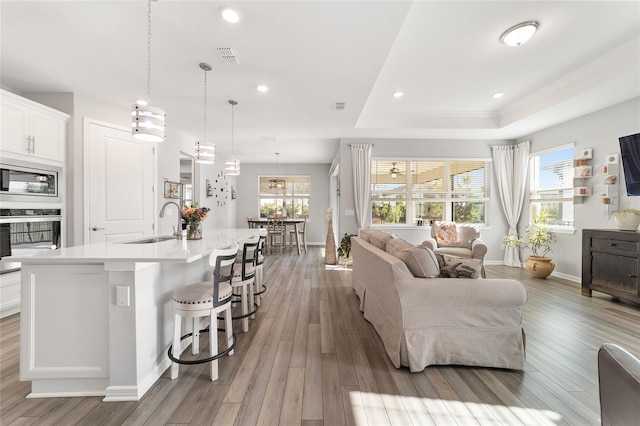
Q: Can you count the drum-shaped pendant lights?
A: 3